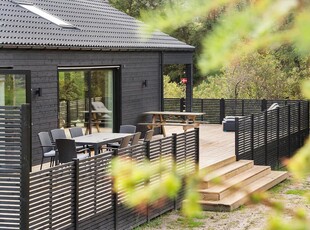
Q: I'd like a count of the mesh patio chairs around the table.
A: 8